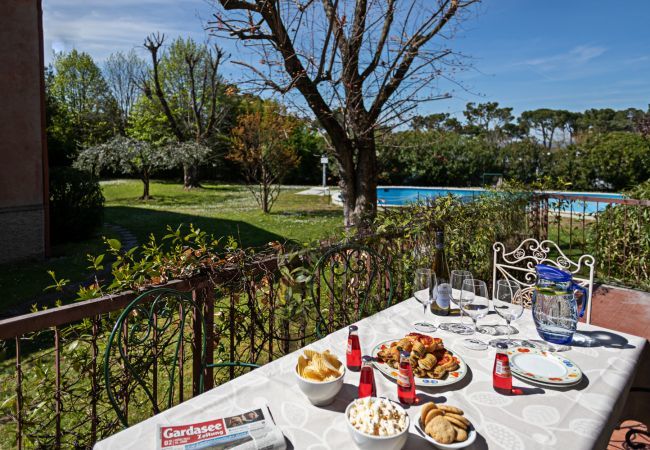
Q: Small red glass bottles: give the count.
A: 4